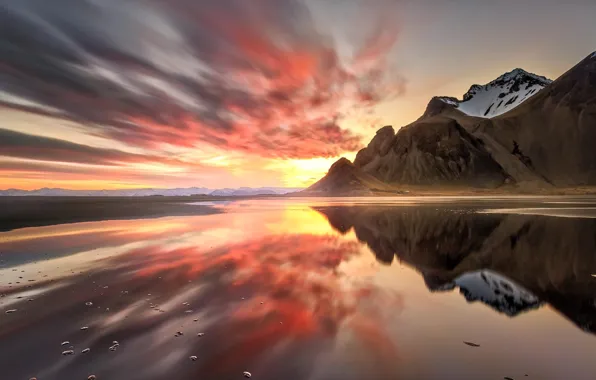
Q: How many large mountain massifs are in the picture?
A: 1